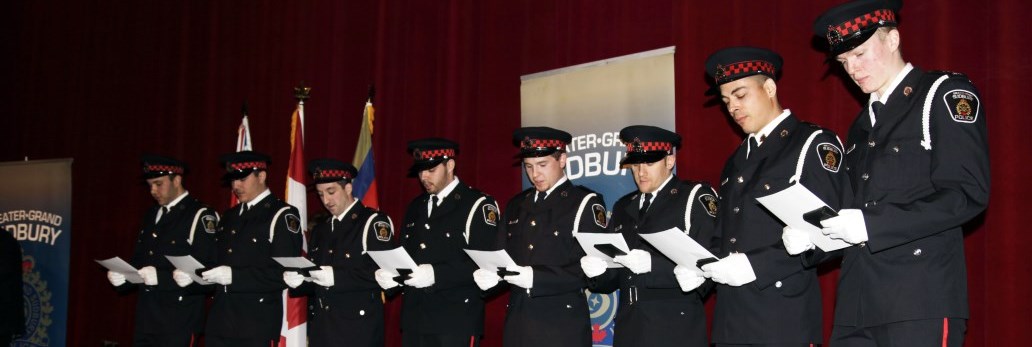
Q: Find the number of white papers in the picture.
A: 8